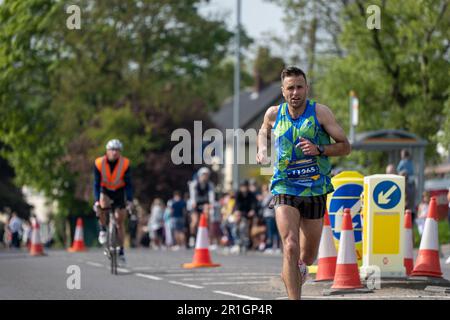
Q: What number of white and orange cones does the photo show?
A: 7